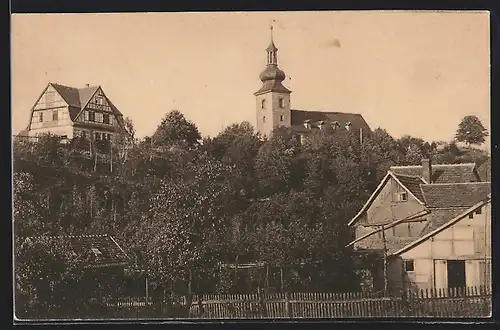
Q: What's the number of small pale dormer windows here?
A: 4